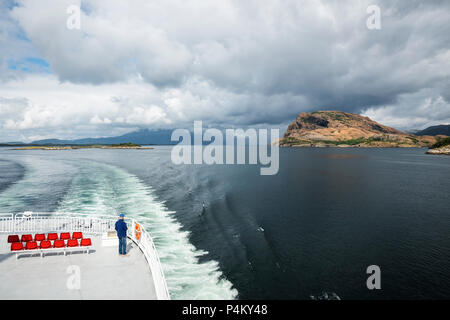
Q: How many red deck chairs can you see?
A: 12